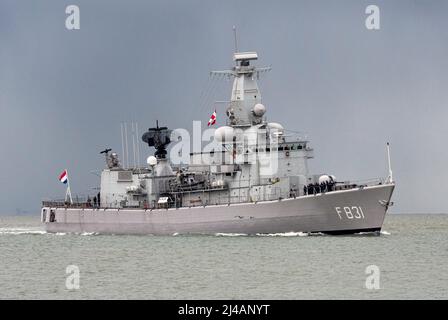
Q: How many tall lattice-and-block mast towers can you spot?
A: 1